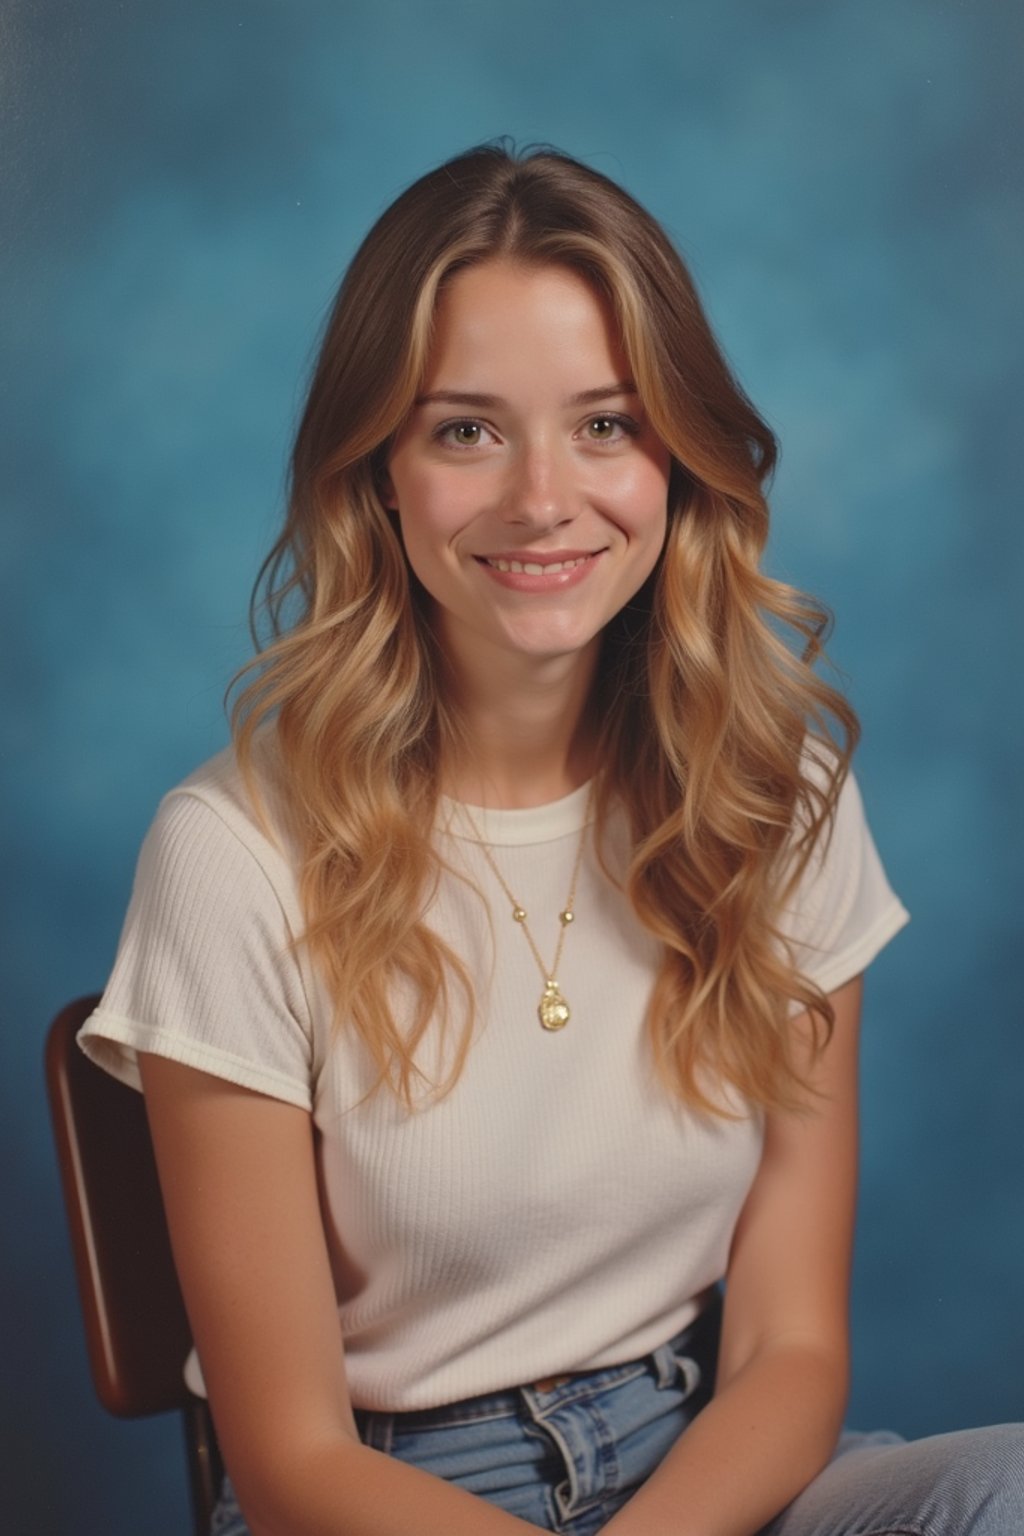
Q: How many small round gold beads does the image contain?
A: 2